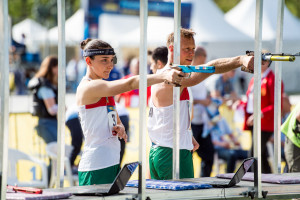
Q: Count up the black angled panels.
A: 2